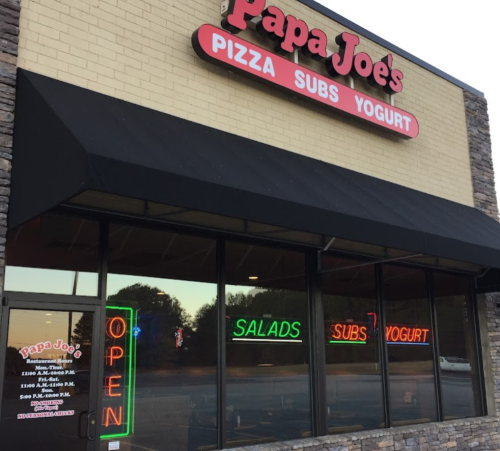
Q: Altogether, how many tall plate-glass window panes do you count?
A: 5